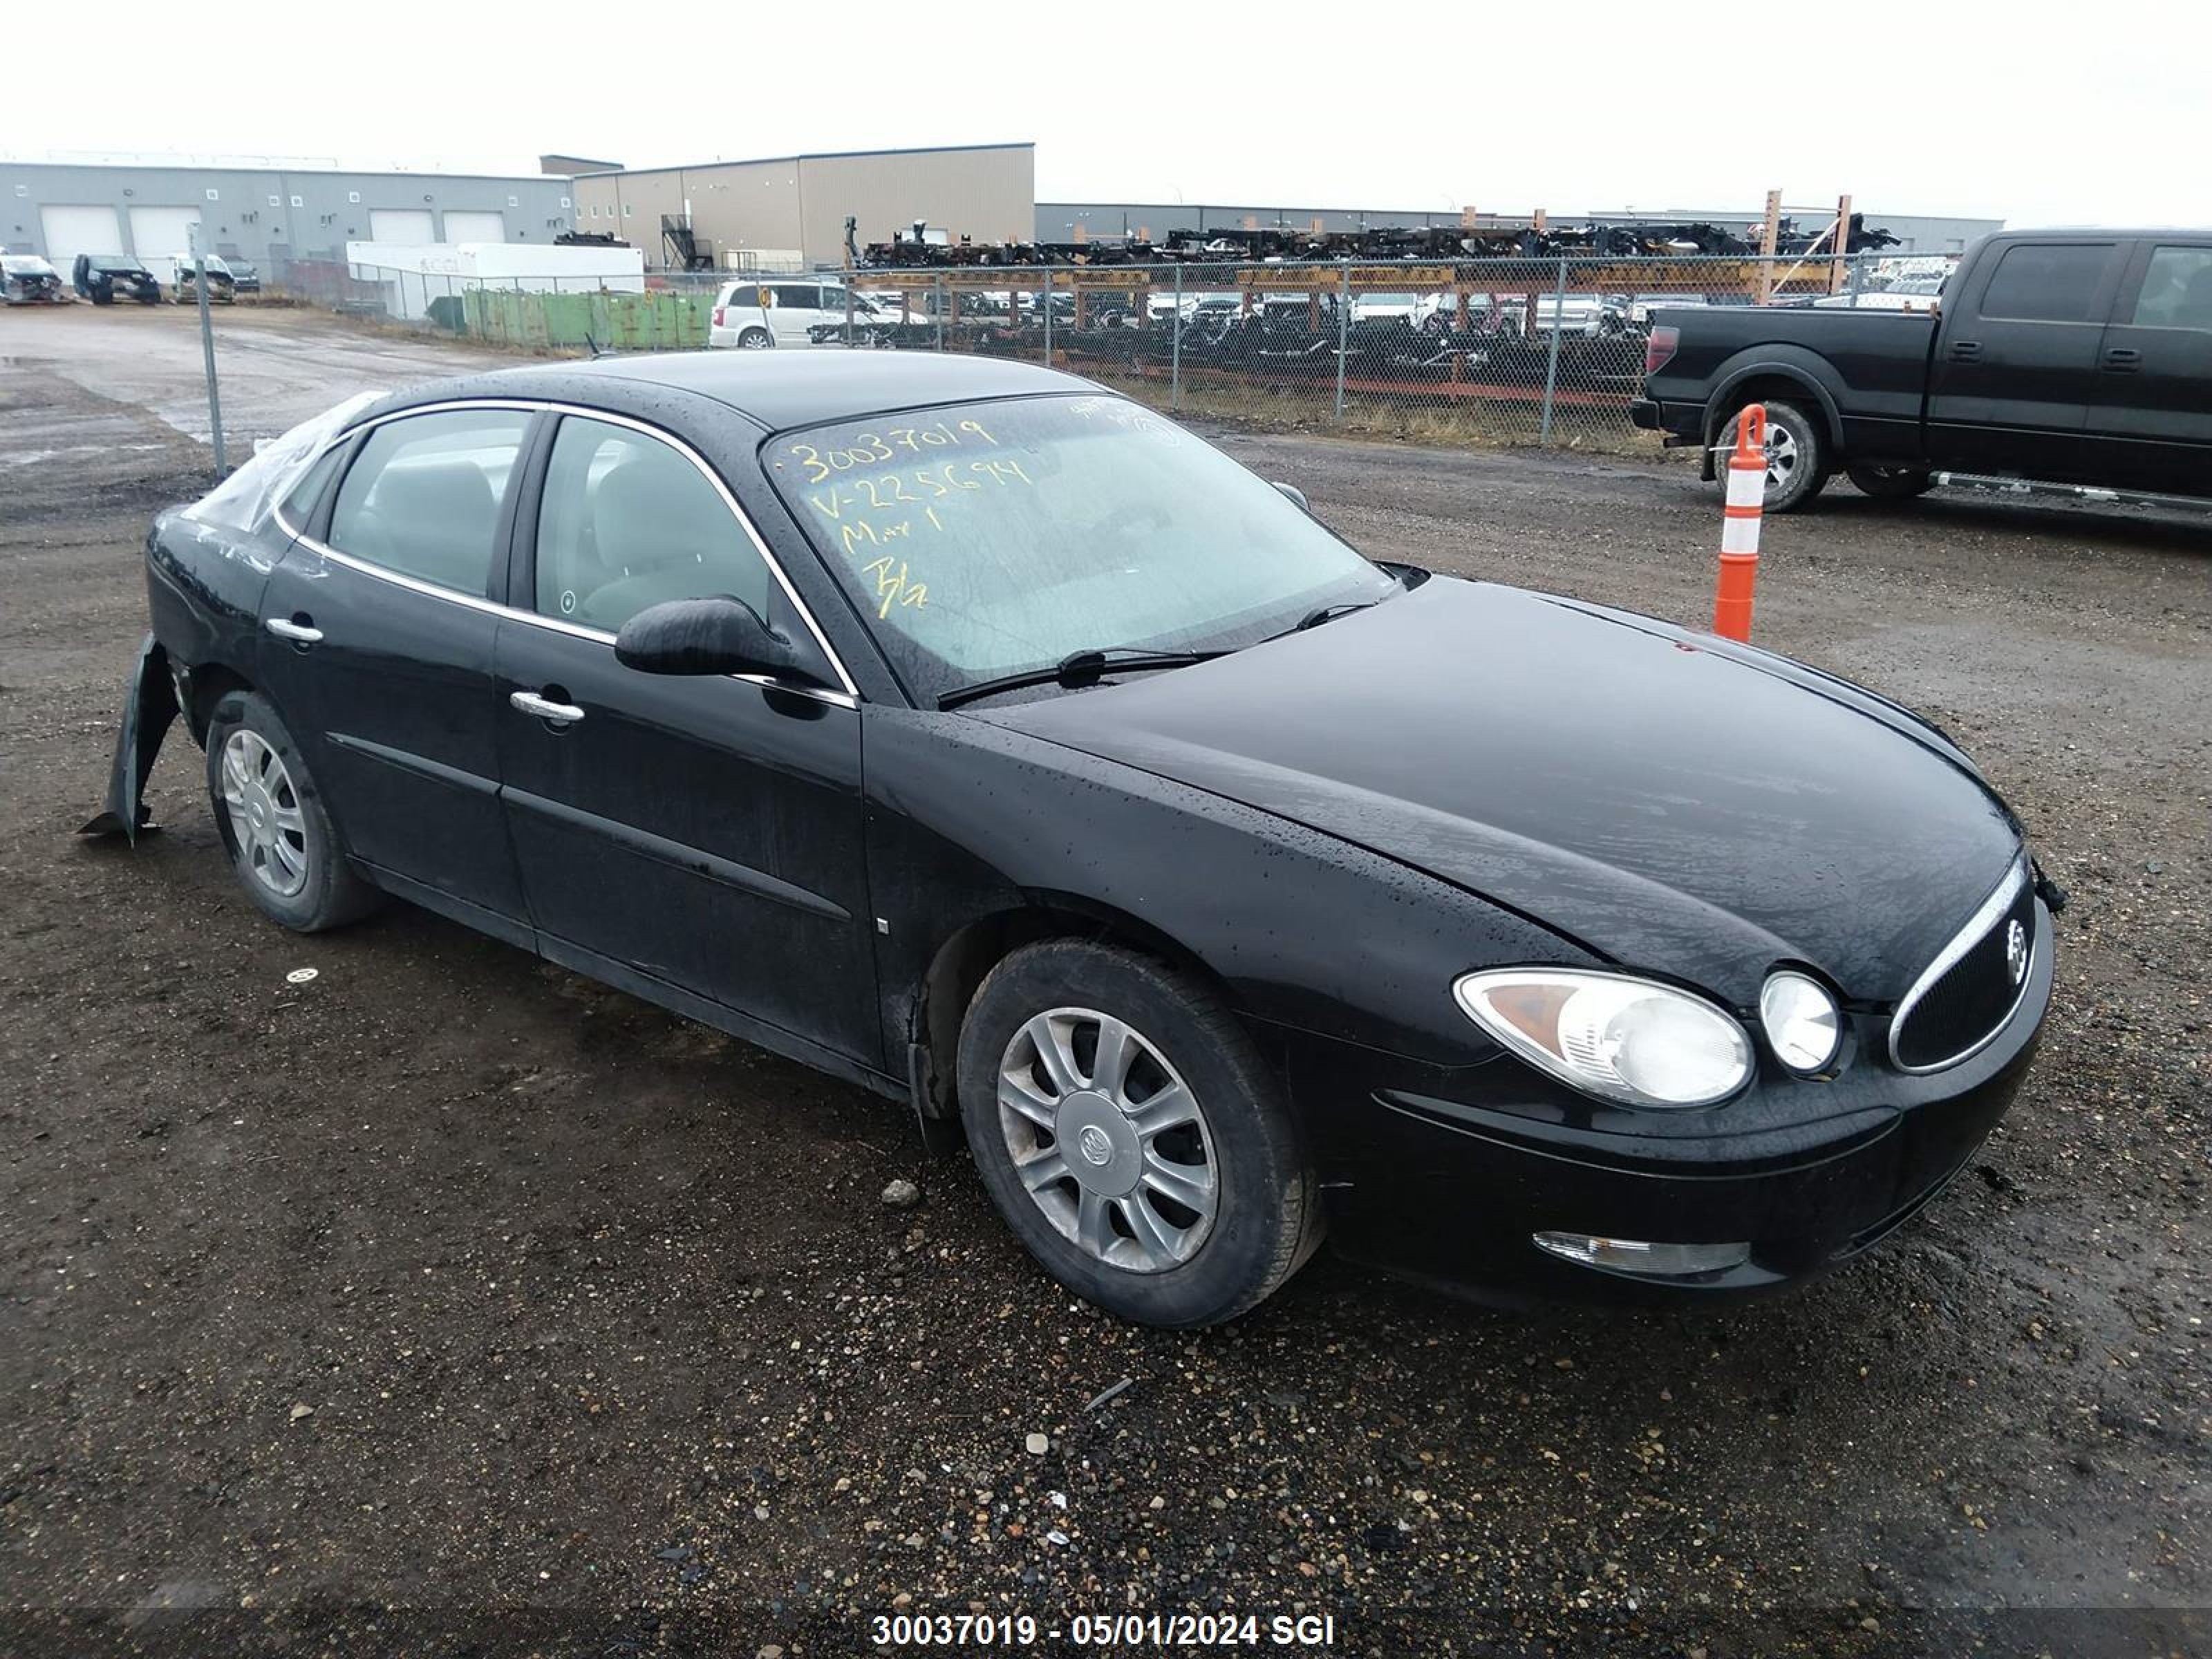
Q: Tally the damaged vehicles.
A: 4